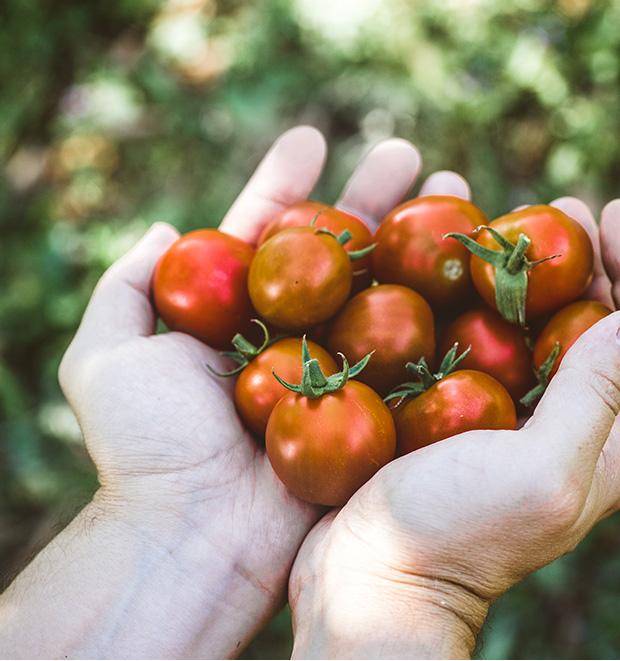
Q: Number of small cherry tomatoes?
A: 11